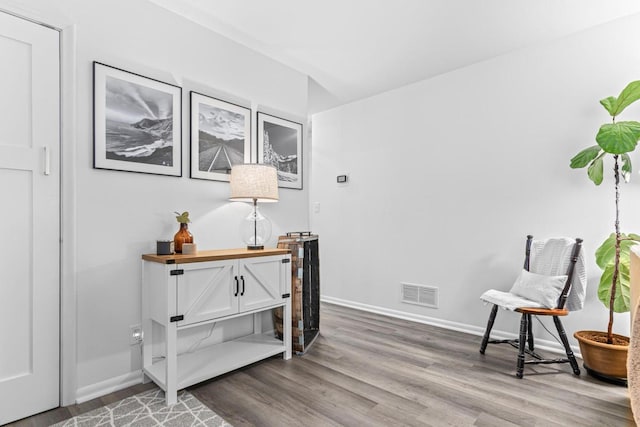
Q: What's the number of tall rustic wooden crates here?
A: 1